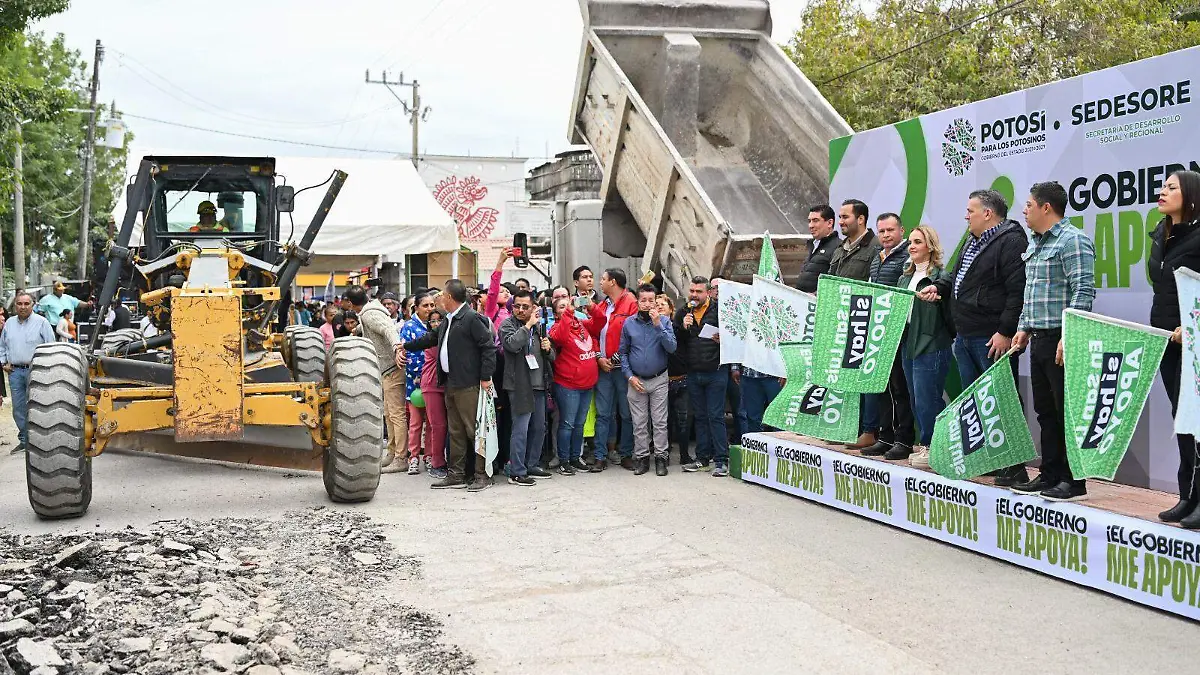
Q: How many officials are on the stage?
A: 7